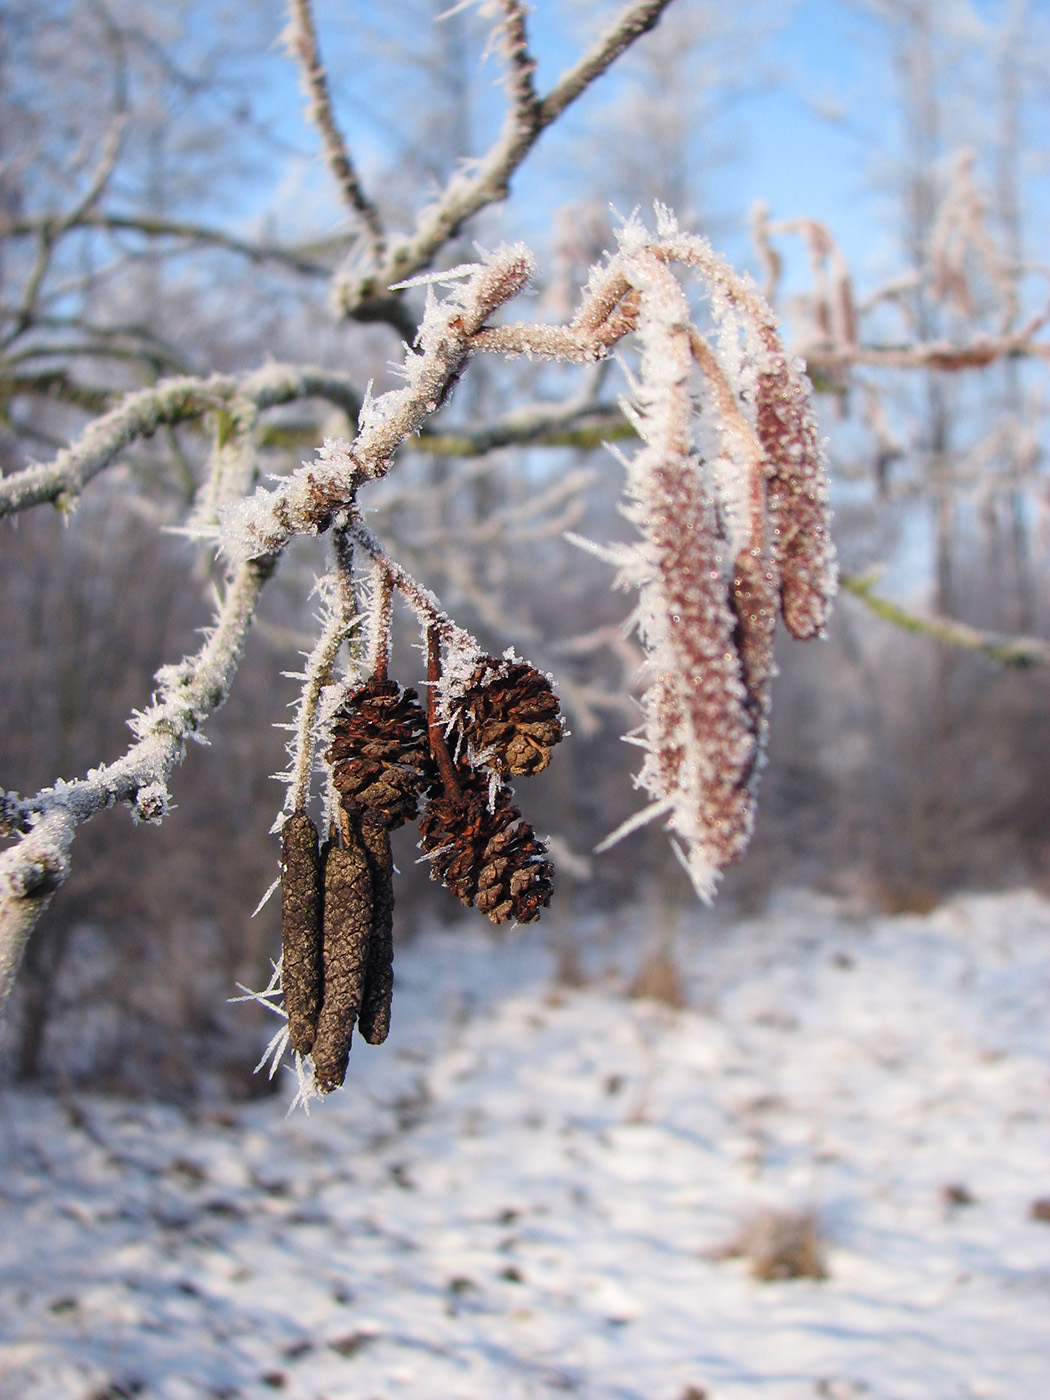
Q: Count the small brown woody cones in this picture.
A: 3